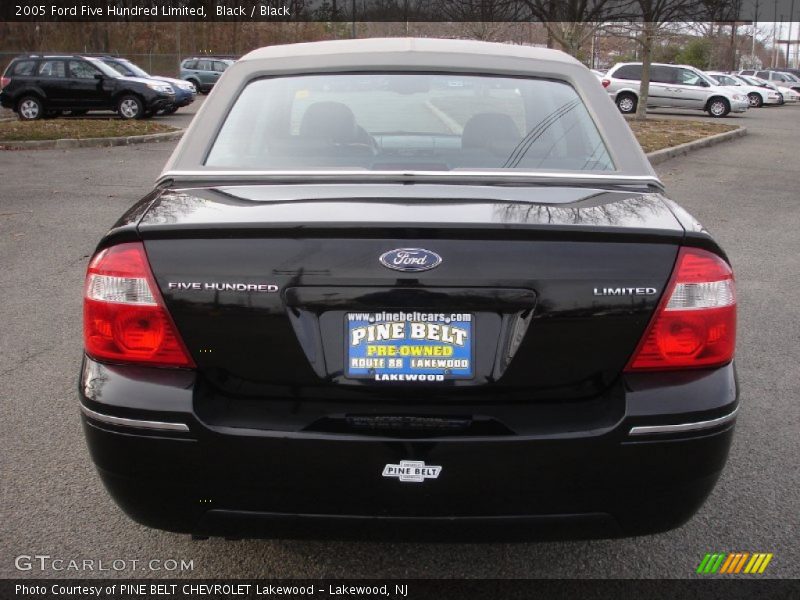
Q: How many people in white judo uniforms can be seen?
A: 0